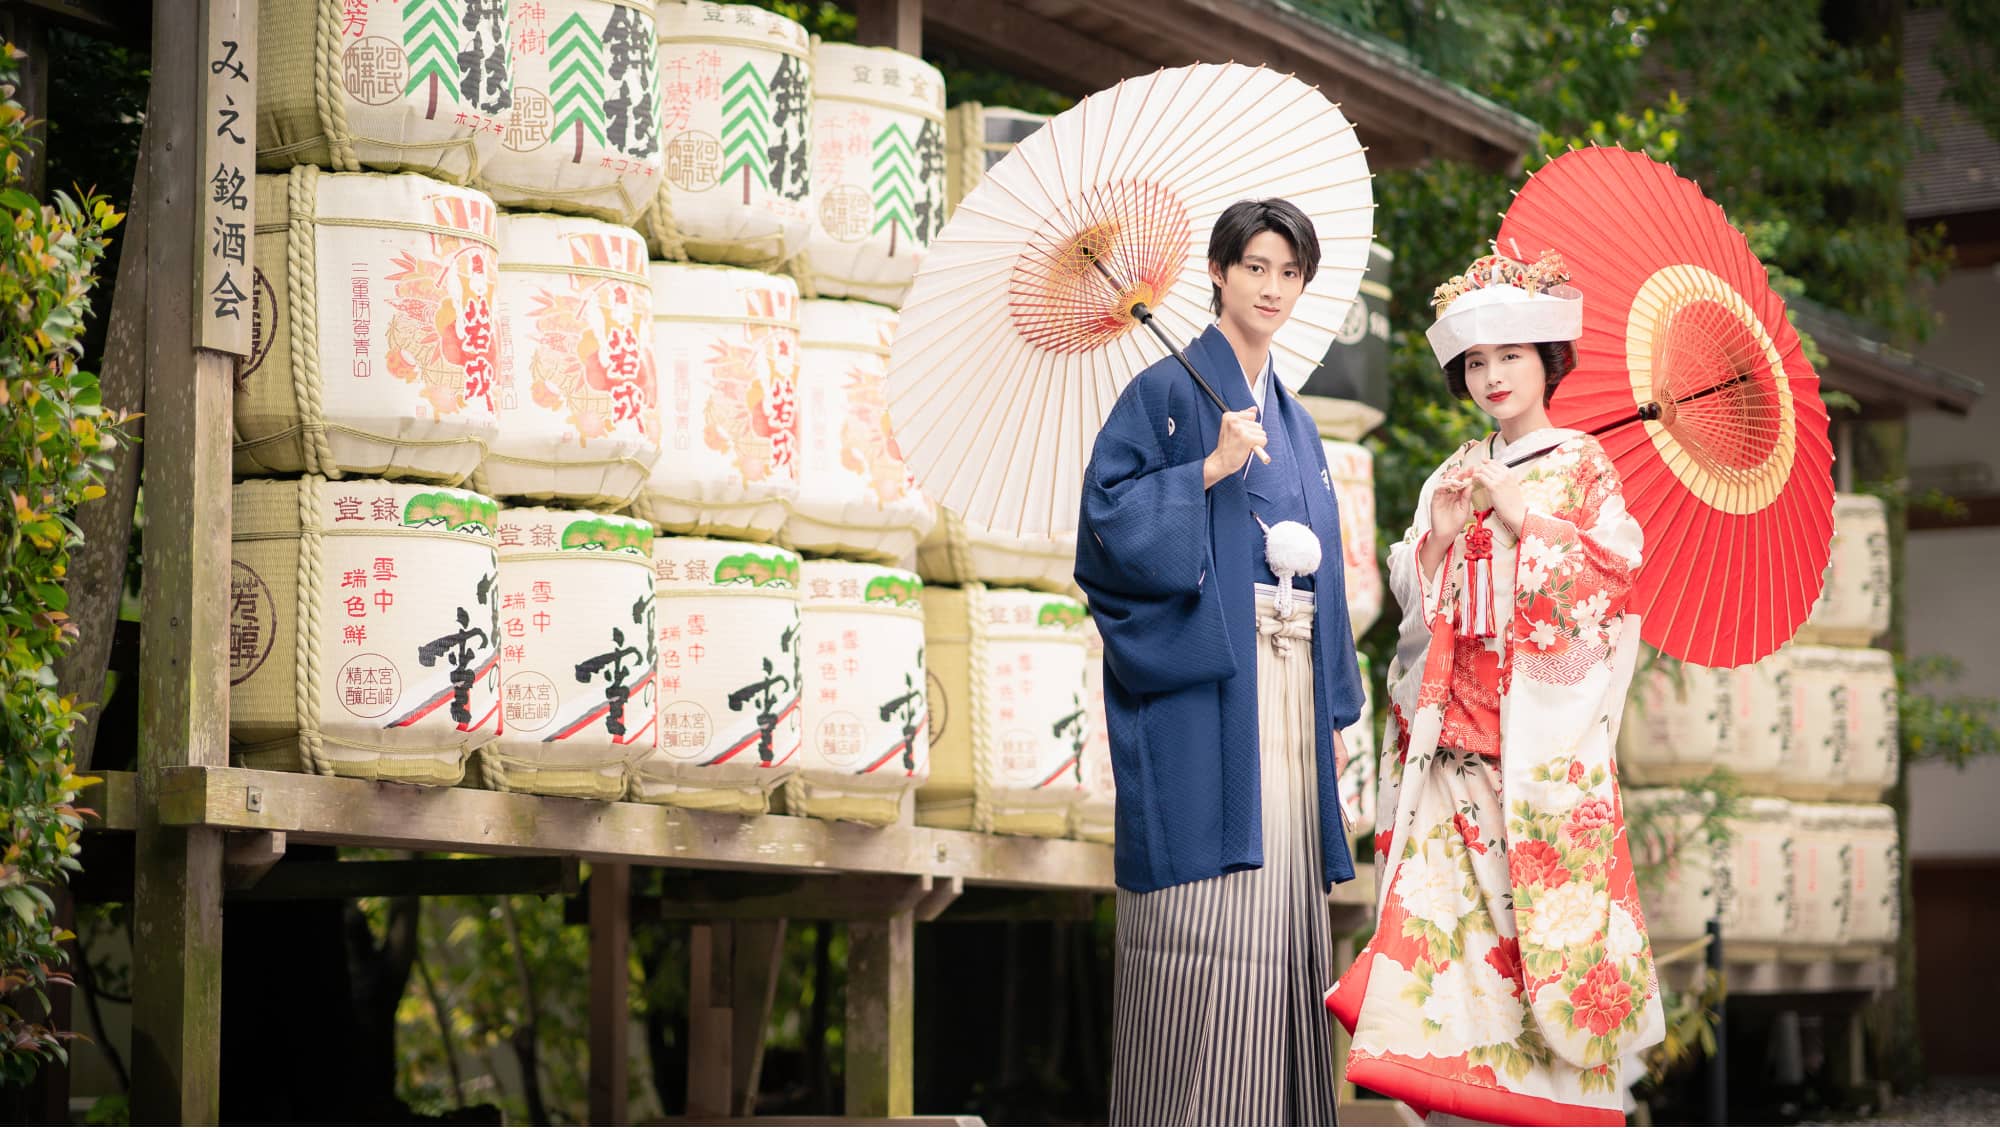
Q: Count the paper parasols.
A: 2